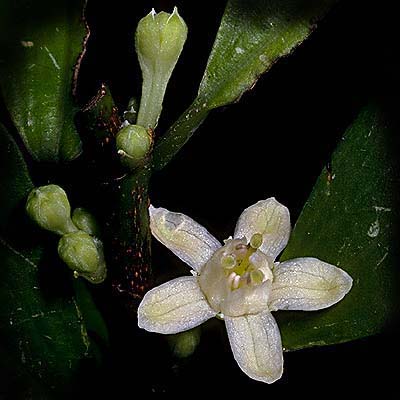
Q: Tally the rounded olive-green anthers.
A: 3